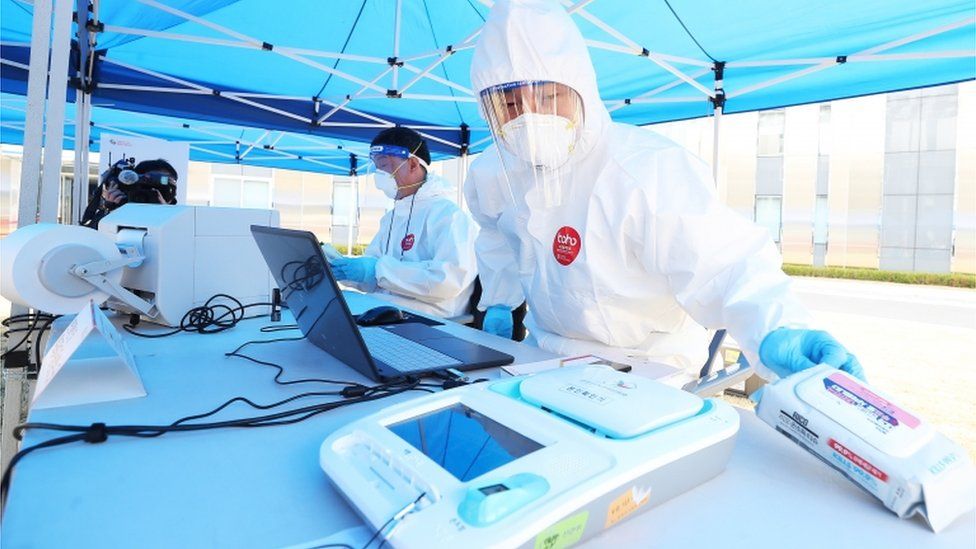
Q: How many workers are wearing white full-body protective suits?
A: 2